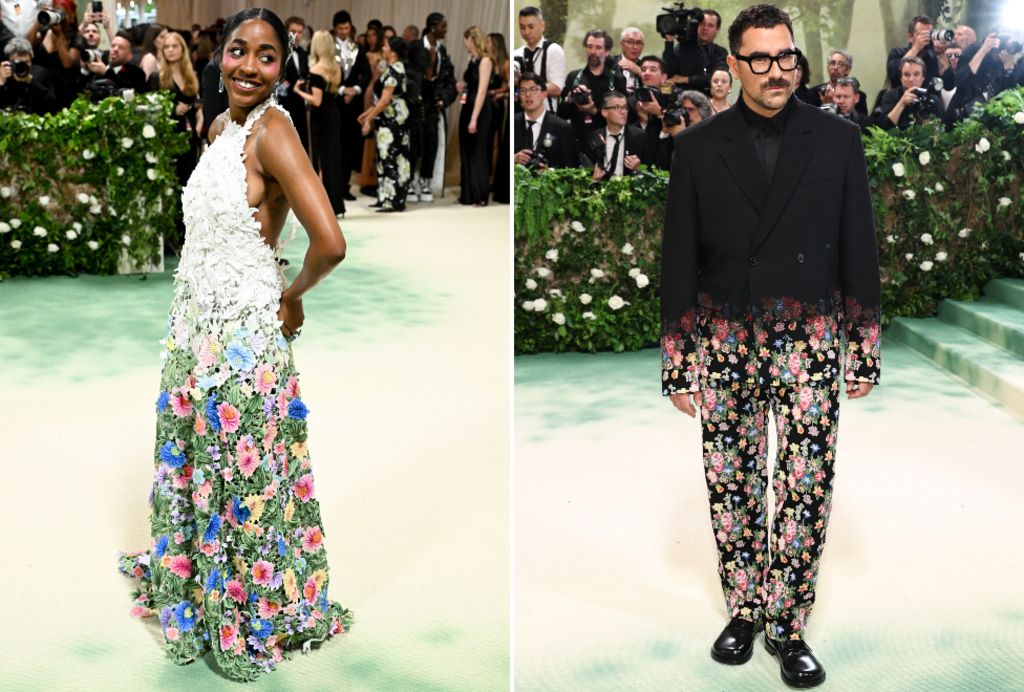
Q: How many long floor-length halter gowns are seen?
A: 1